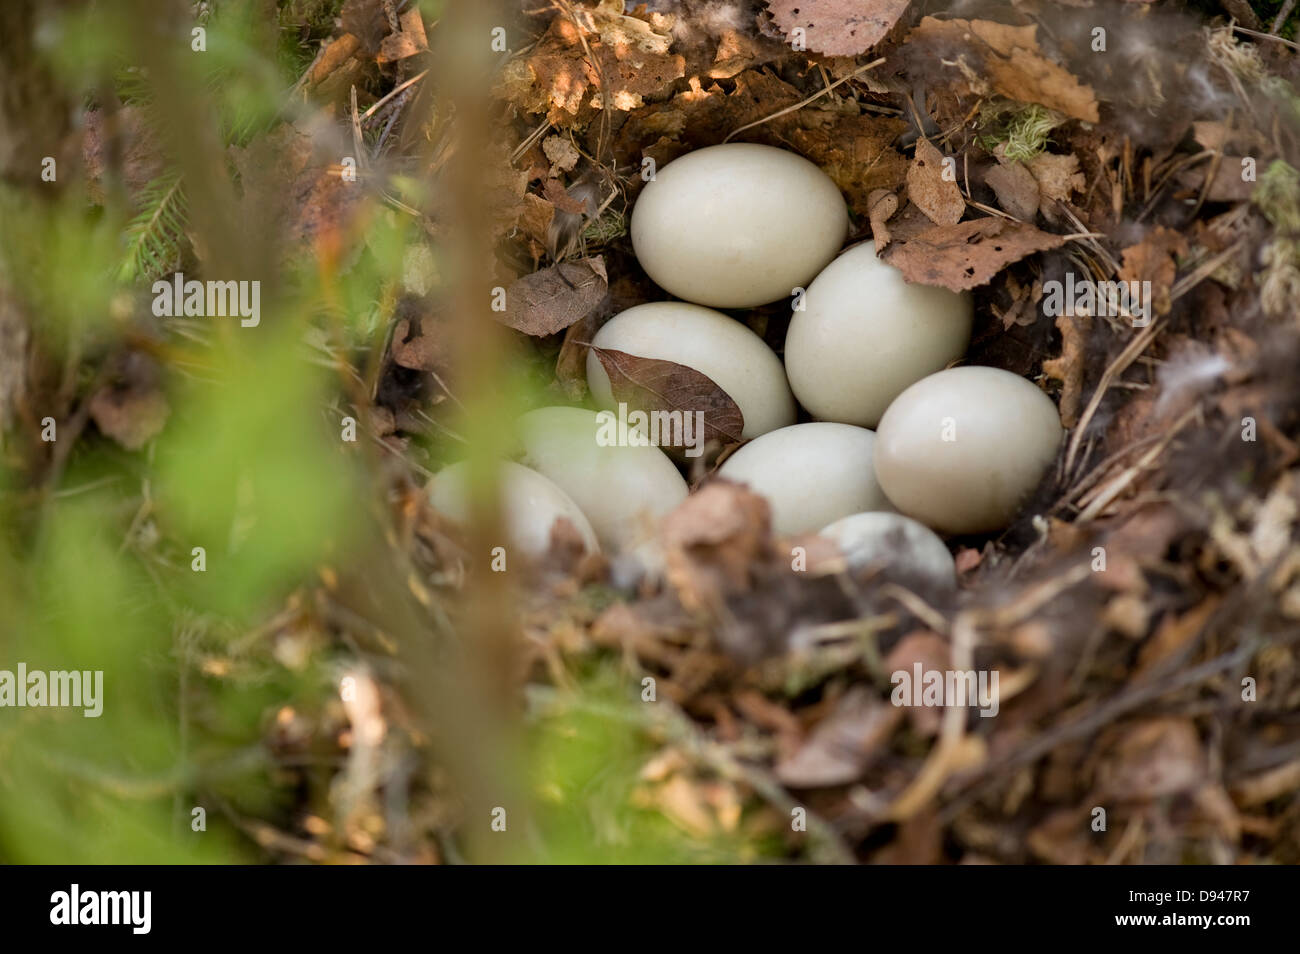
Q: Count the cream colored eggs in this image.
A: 8